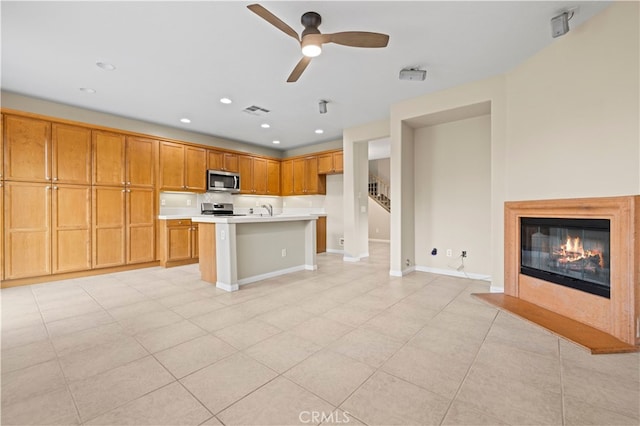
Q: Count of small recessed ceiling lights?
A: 7